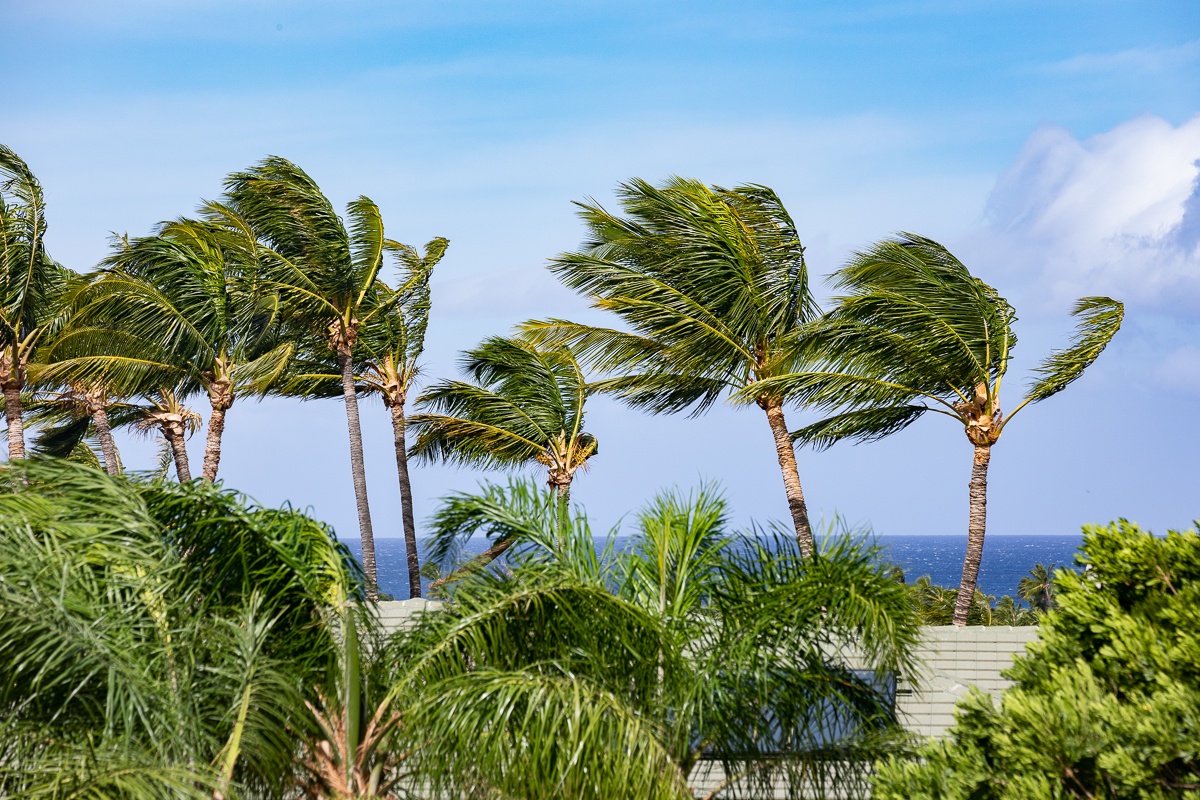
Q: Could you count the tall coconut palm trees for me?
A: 9